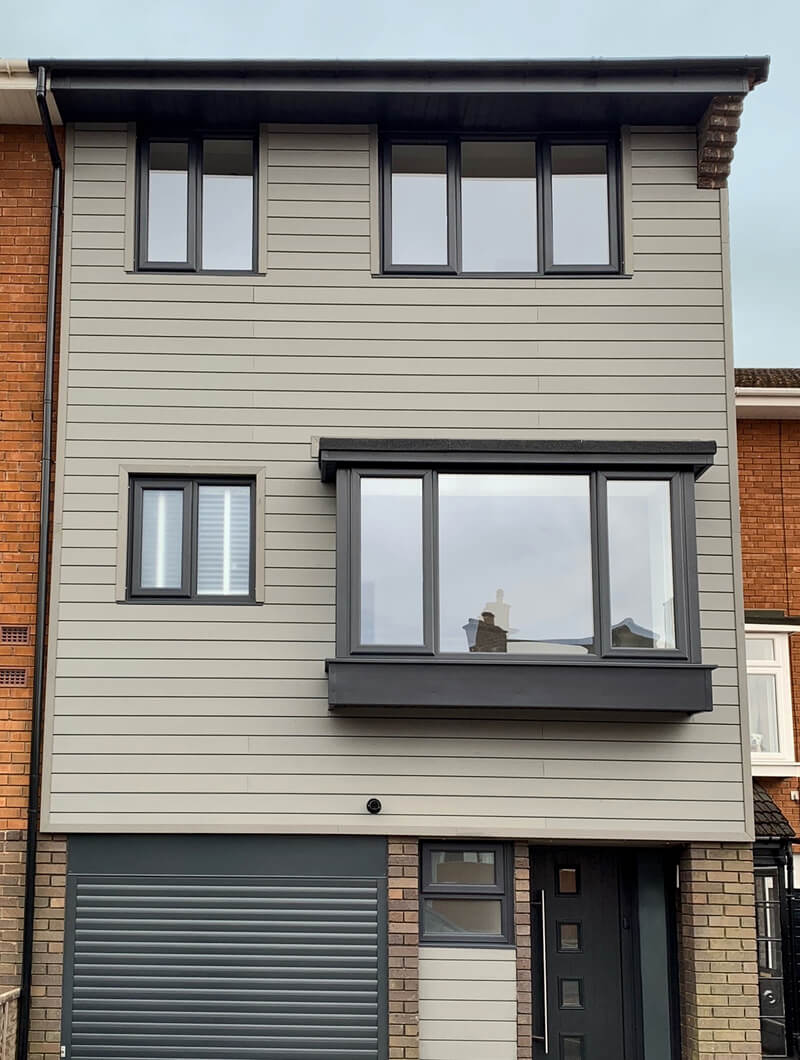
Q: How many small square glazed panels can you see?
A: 4